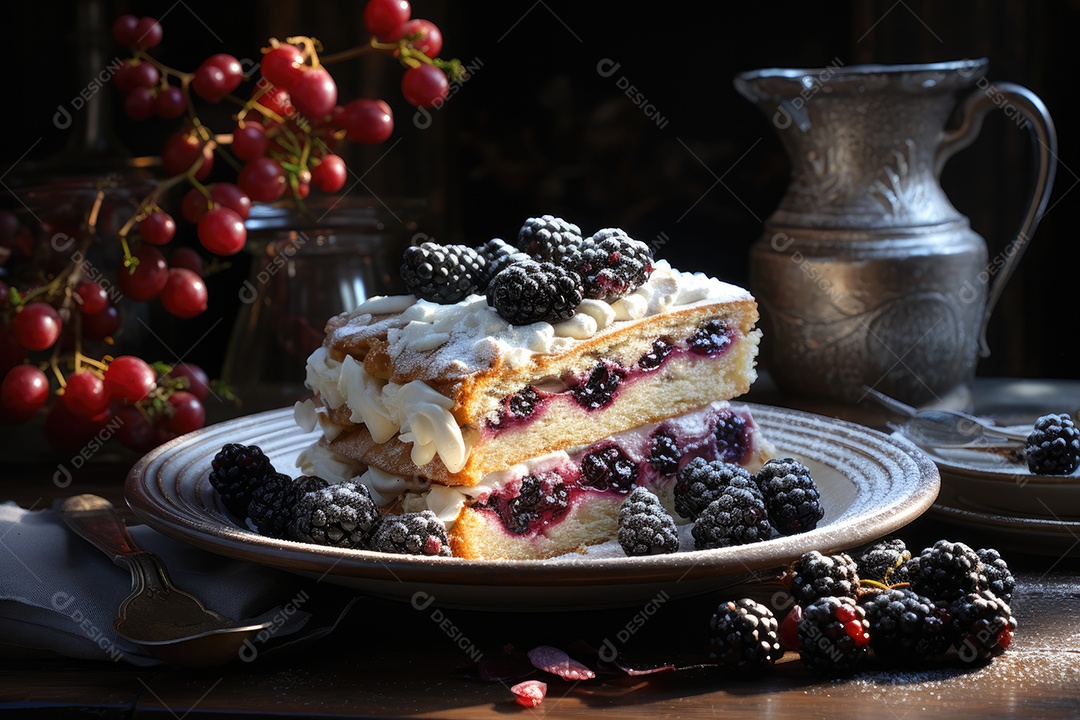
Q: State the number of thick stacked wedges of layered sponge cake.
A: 2